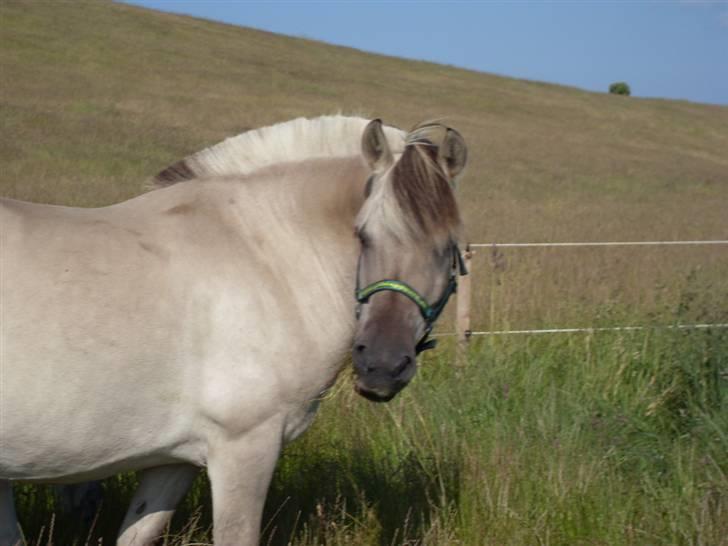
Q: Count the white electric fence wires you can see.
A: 2